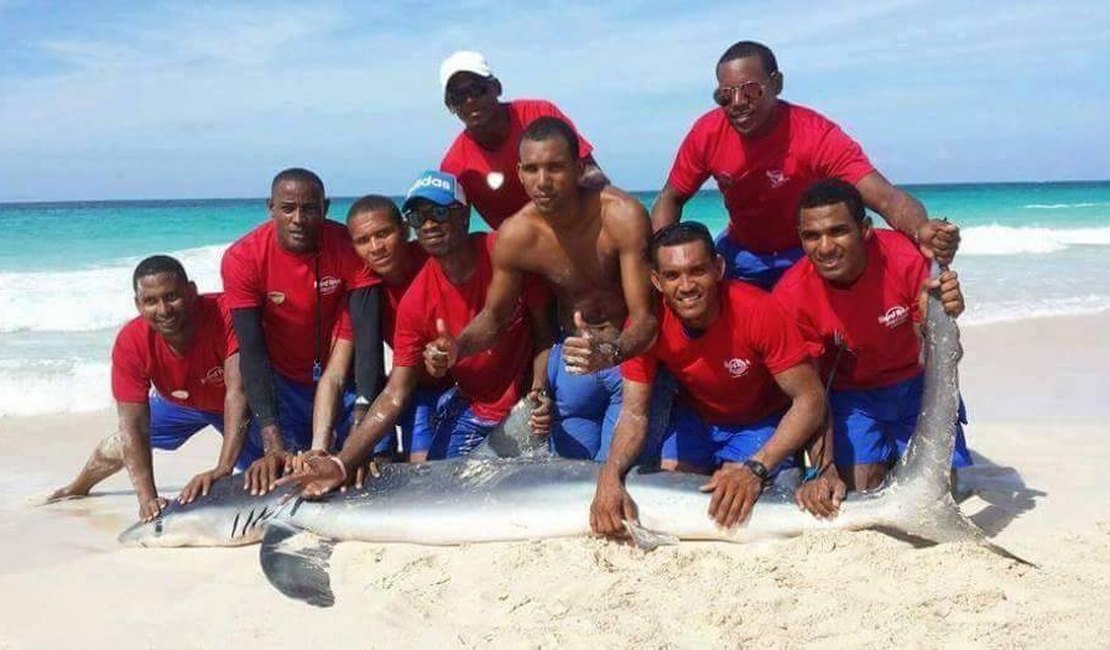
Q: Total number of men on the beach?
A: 9